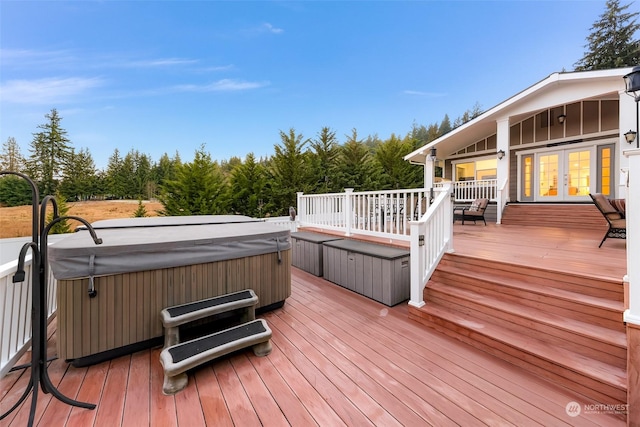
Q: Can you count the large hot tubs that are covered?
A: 1